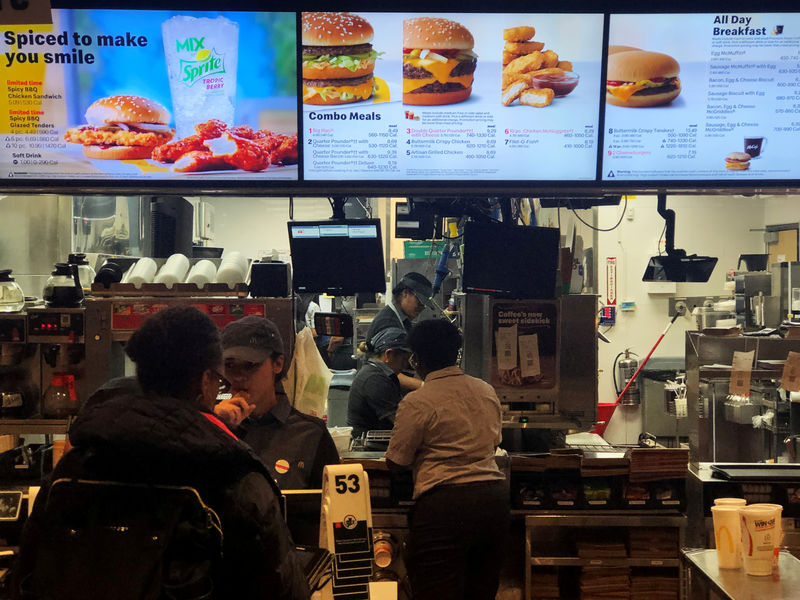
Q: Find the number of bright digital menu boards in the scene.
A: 3